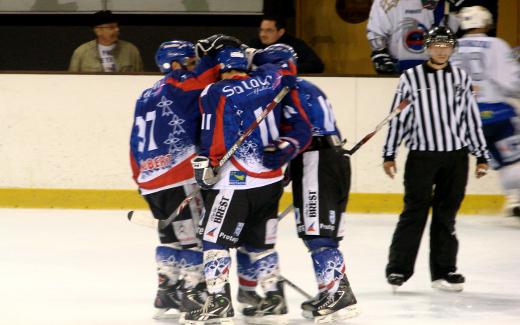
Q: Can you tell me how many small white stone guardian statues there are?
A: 0